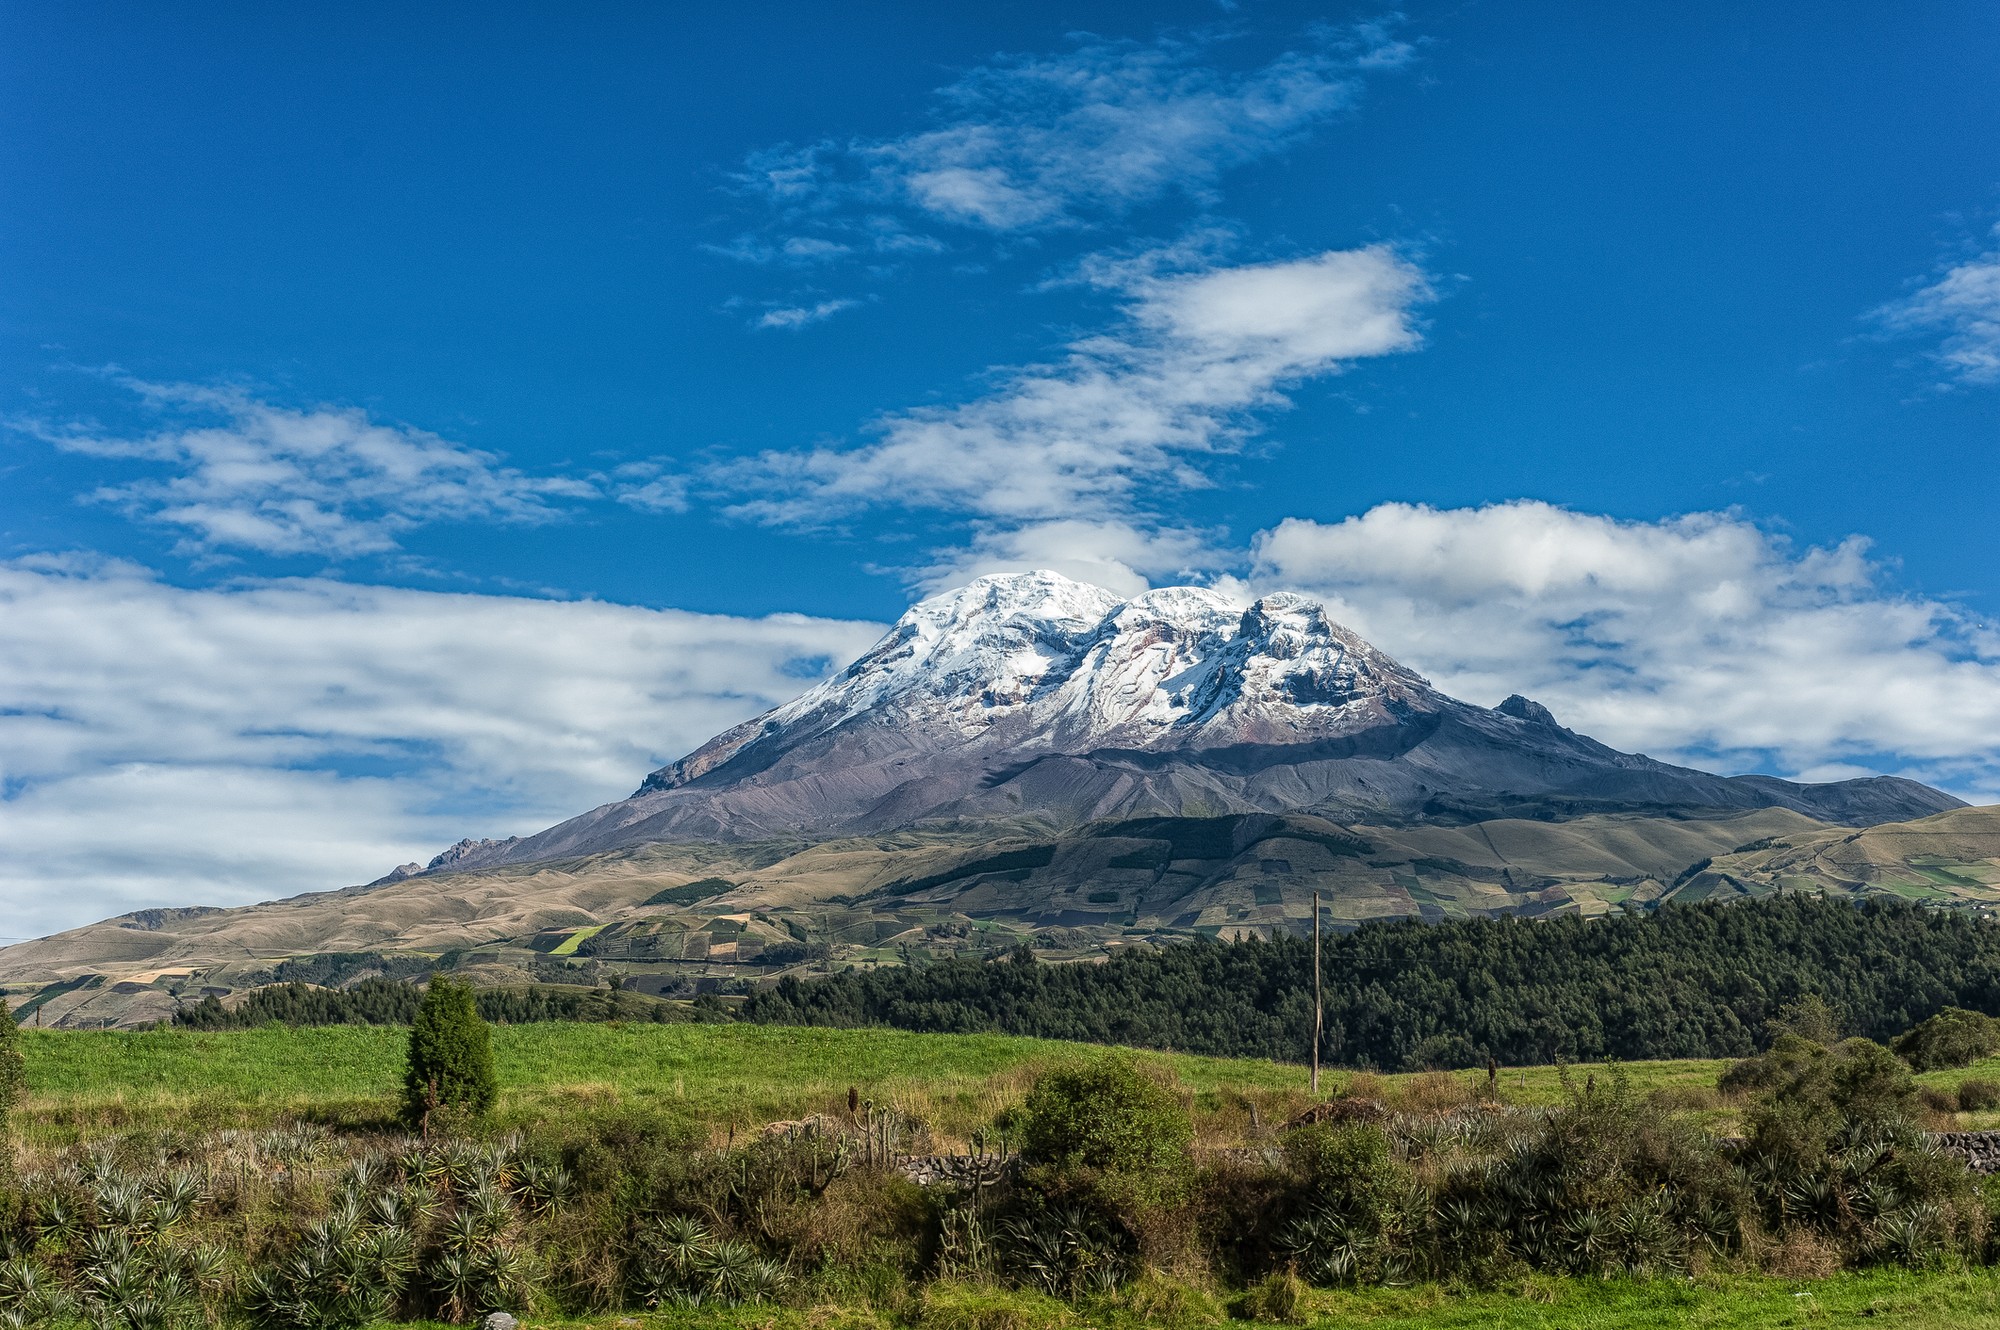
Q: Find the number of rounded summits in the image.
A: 3